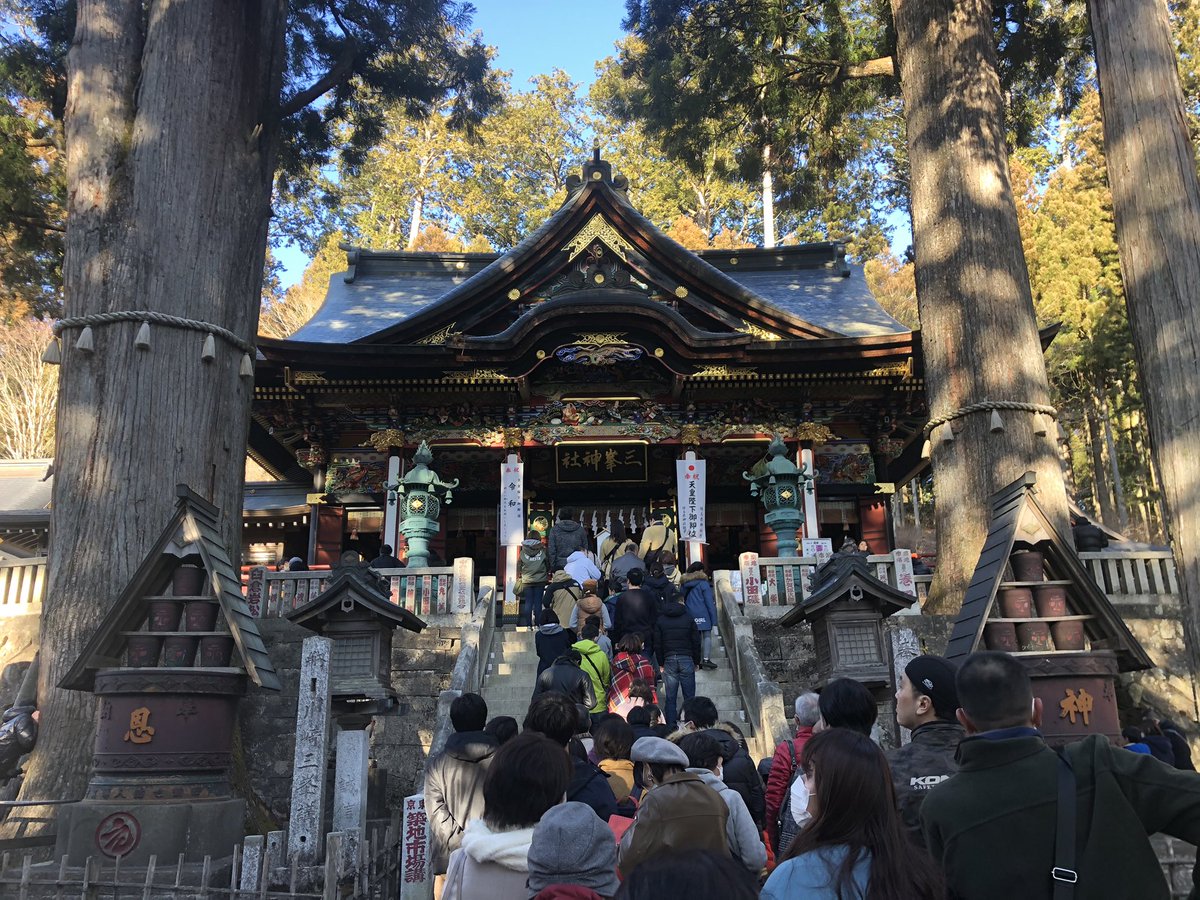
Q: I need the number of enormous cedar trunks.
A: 3